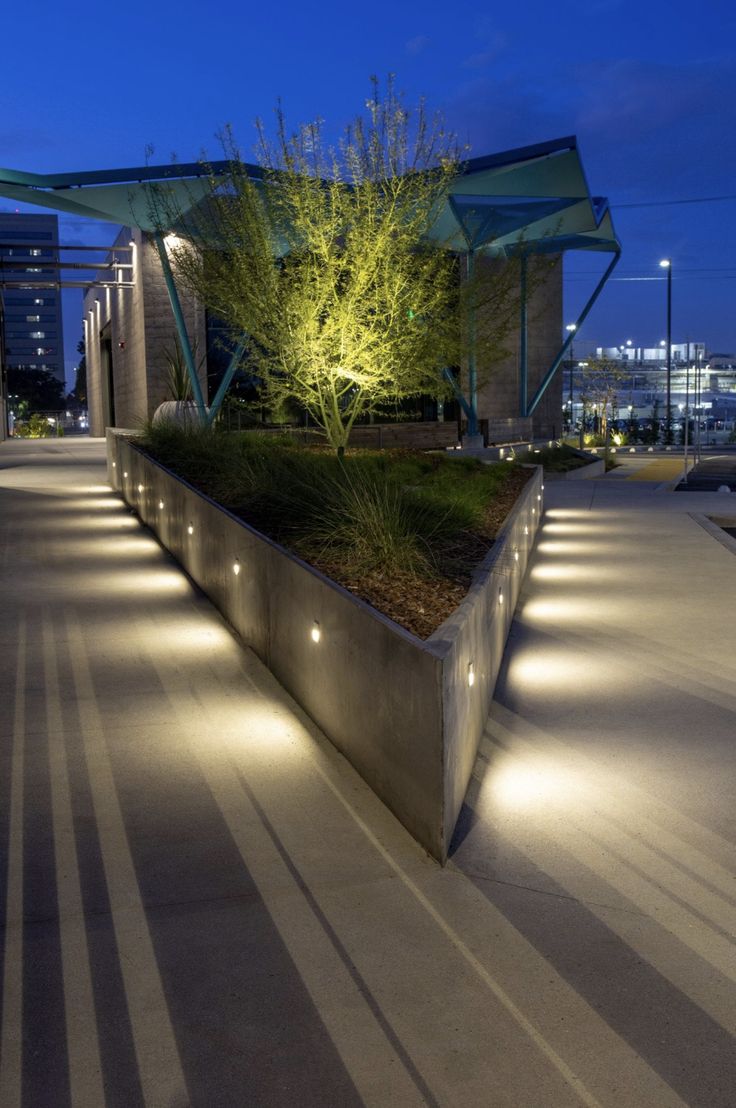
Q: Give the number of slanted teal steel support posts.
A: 4